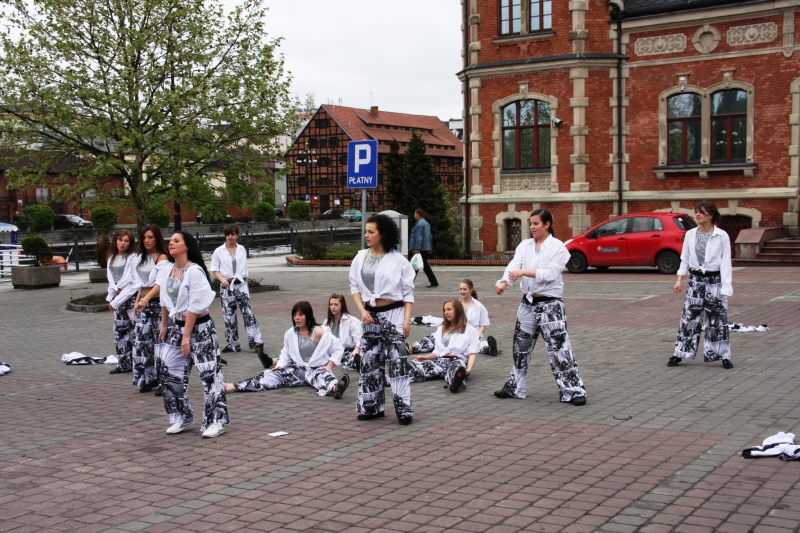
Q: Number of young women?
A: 11